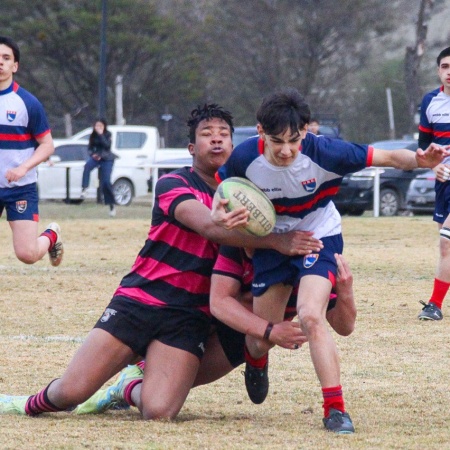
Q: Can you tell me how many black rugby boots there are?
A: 3